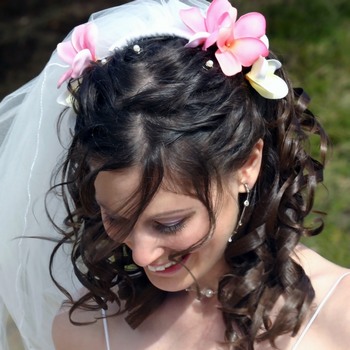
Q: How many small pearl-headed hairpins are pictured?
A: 3